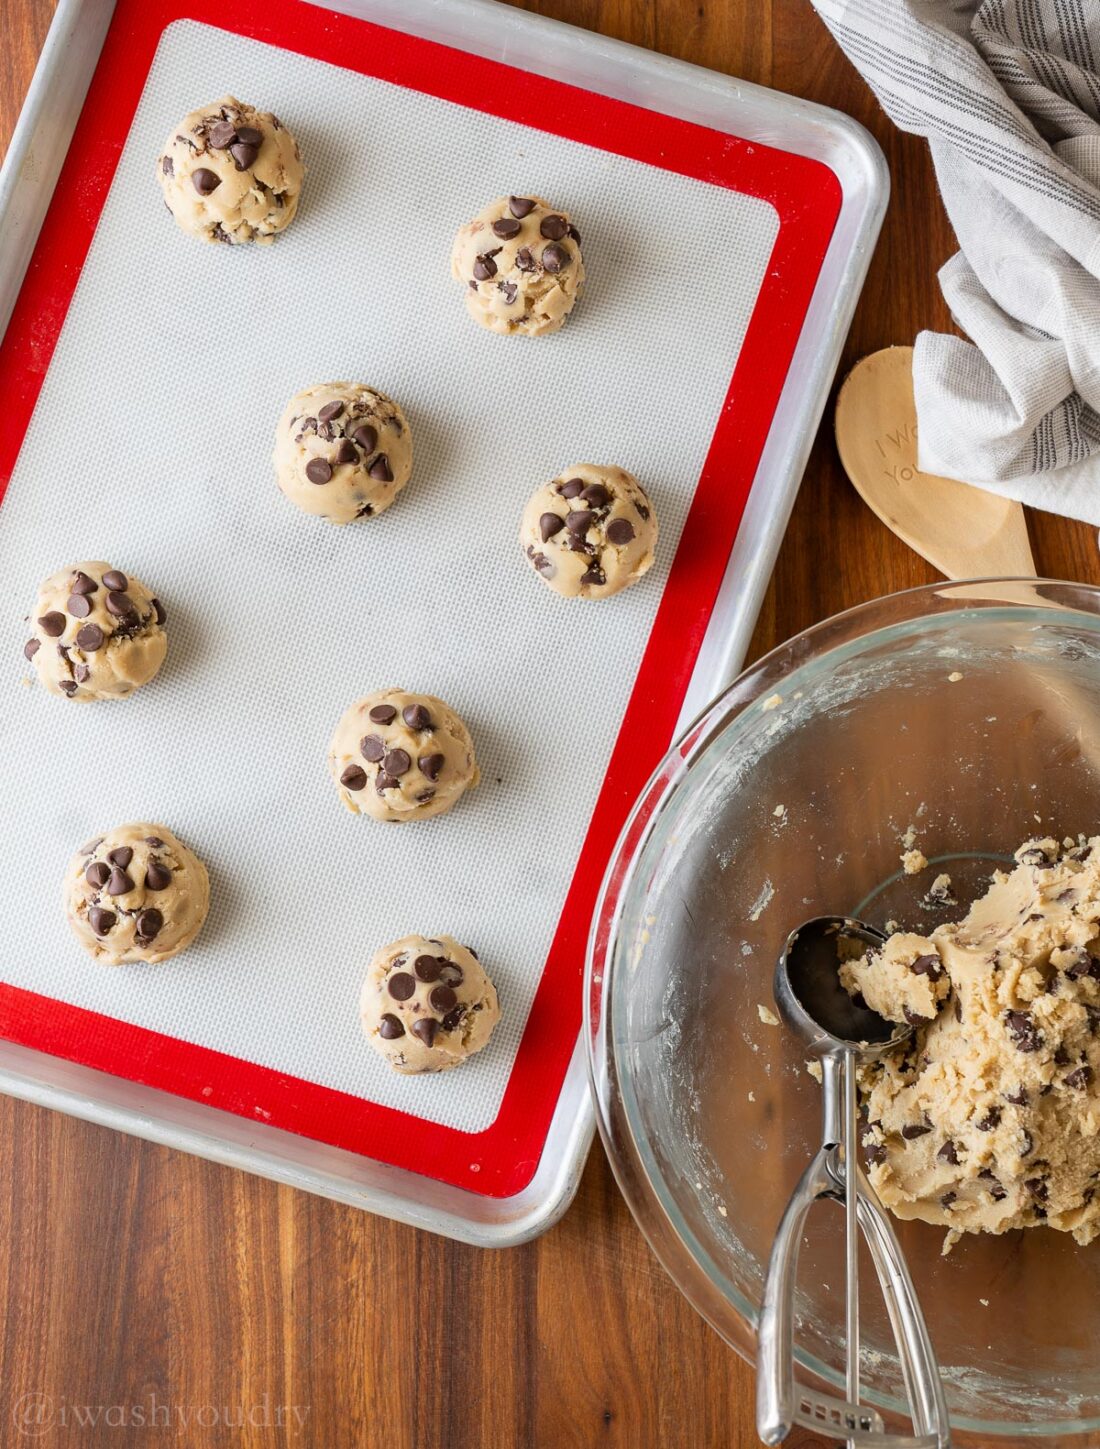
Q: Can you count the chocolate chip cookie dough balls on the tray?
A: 8